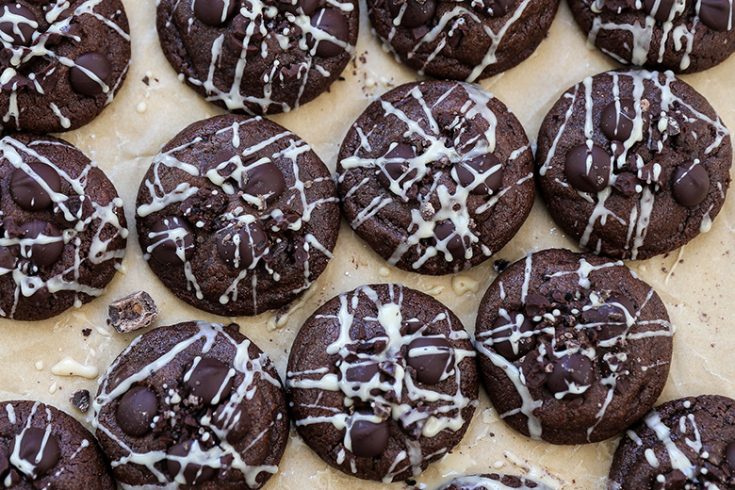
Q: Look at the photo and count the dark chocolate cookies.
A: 14